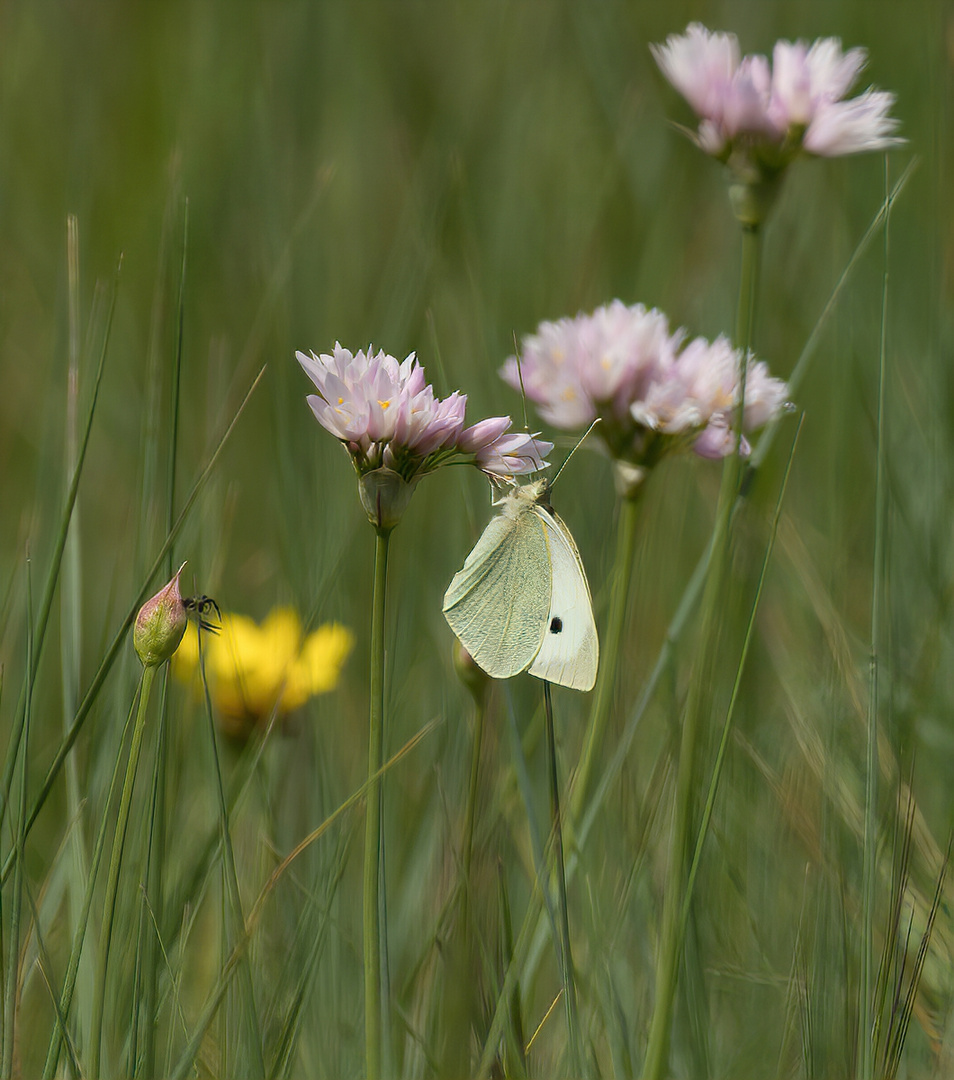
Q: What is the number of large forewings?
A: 1